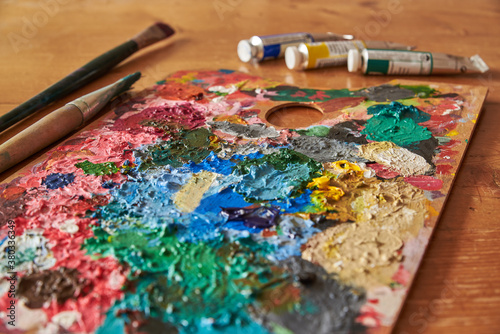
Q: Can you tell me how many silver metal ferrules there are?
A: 2